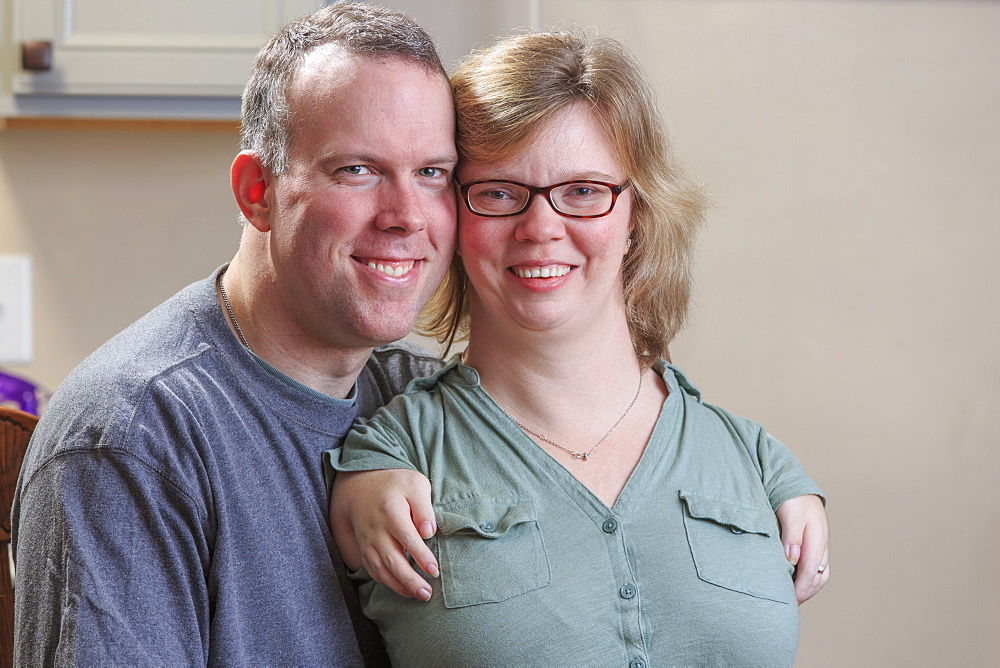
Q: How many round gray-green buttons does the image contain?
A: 5